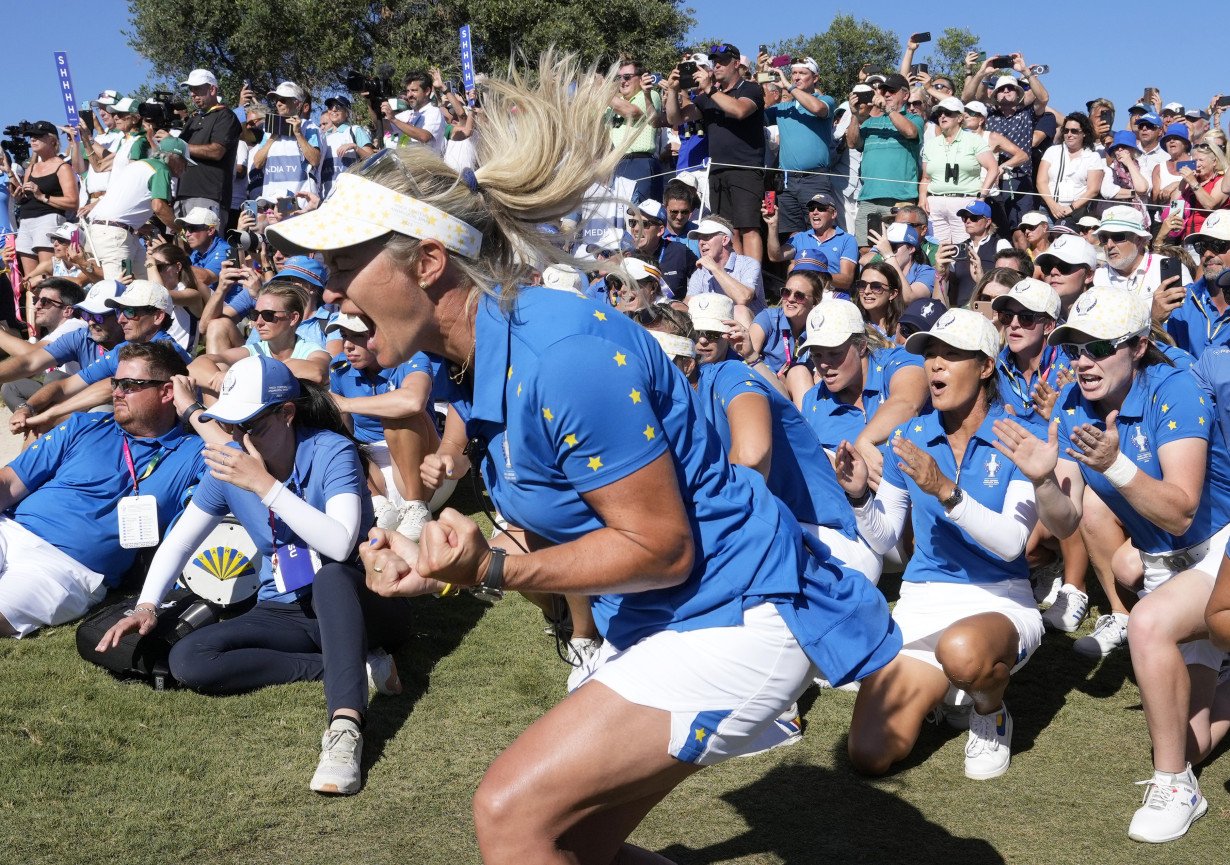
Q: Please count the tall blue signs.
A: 2